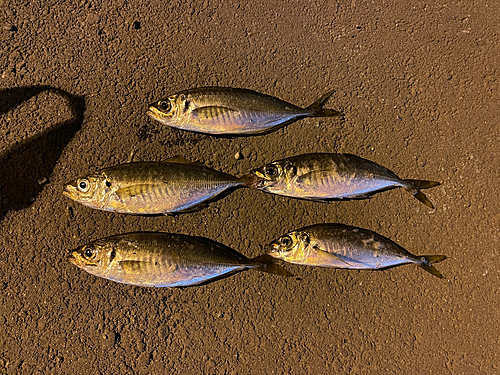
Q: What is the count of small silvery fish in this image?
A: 5